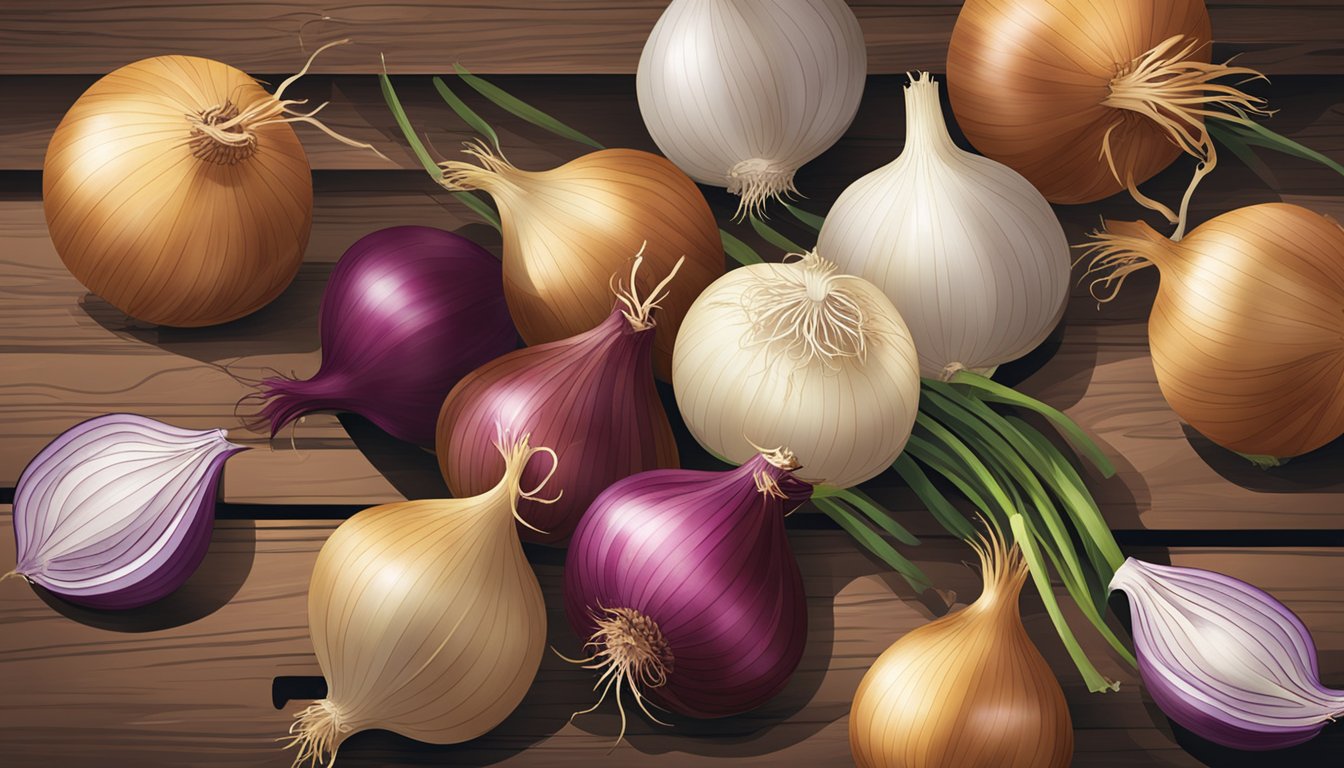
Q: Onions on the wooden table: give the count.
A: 14